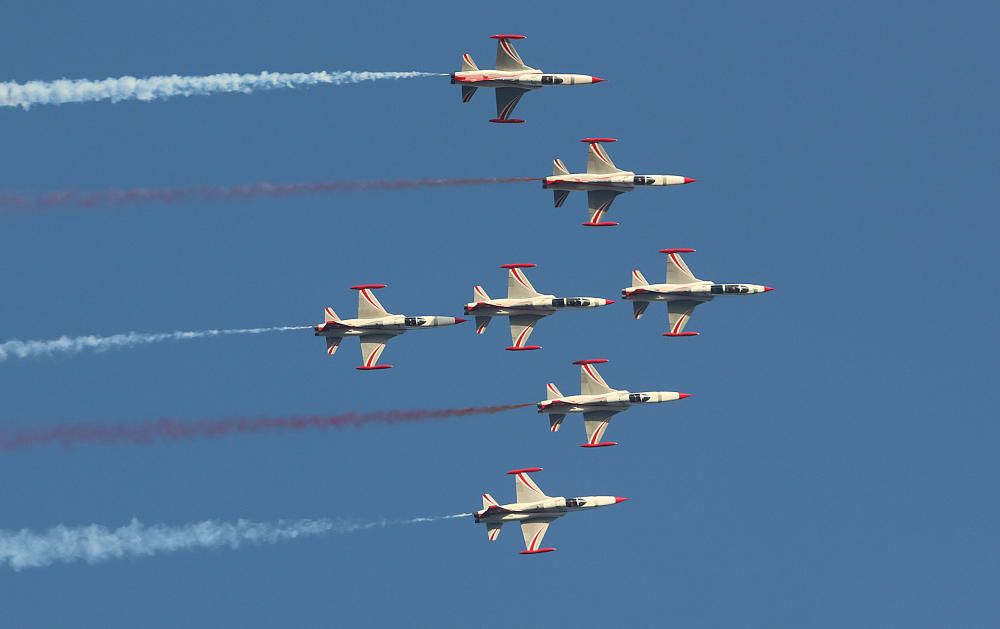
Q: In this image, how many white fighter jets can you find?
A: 7